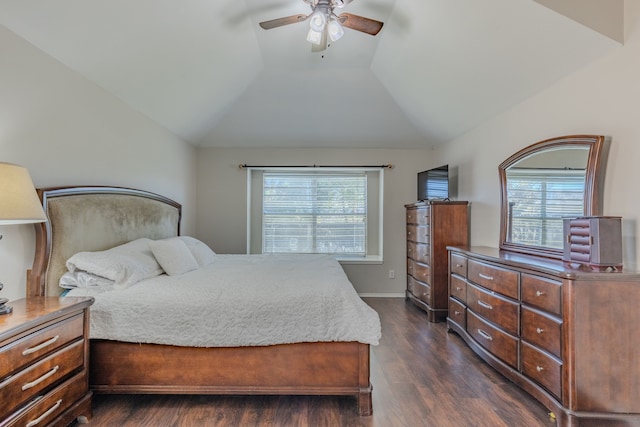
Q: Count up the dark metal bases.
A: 1